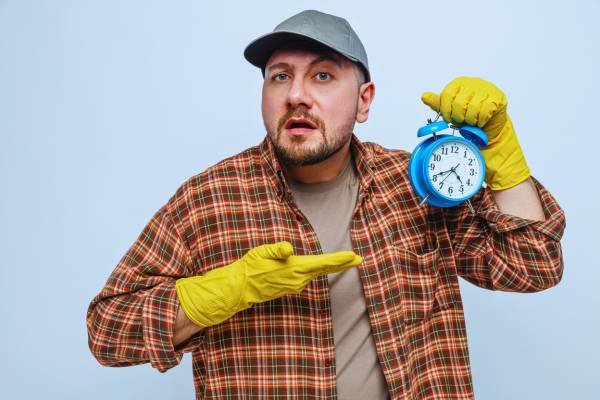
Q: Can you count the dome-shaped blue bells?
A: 2